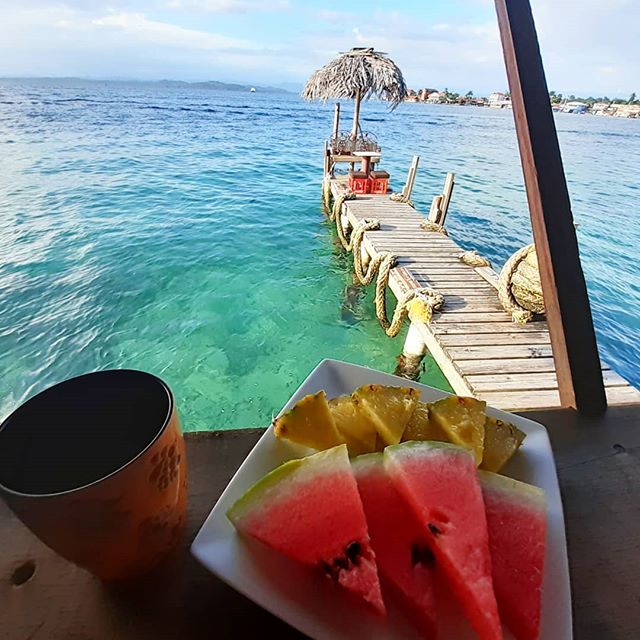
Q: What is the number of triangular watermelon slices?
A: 4